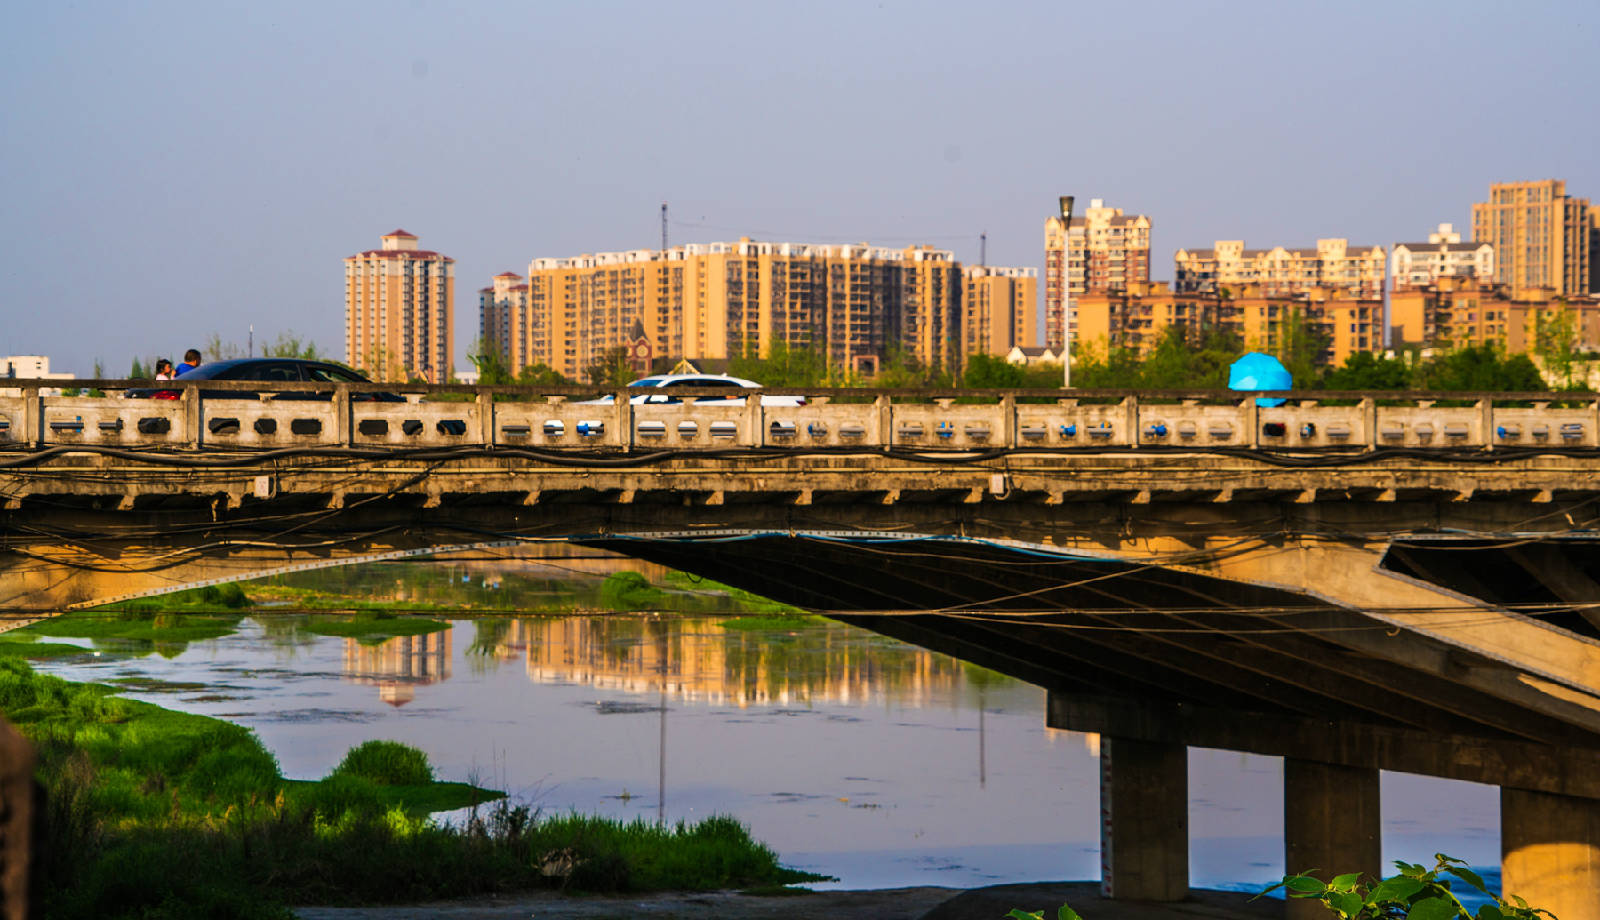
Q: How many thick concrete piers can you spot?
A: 3